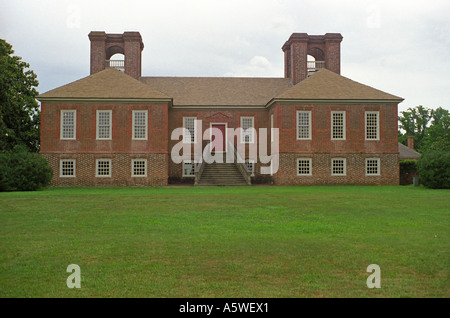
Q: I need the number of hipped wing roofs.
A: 2